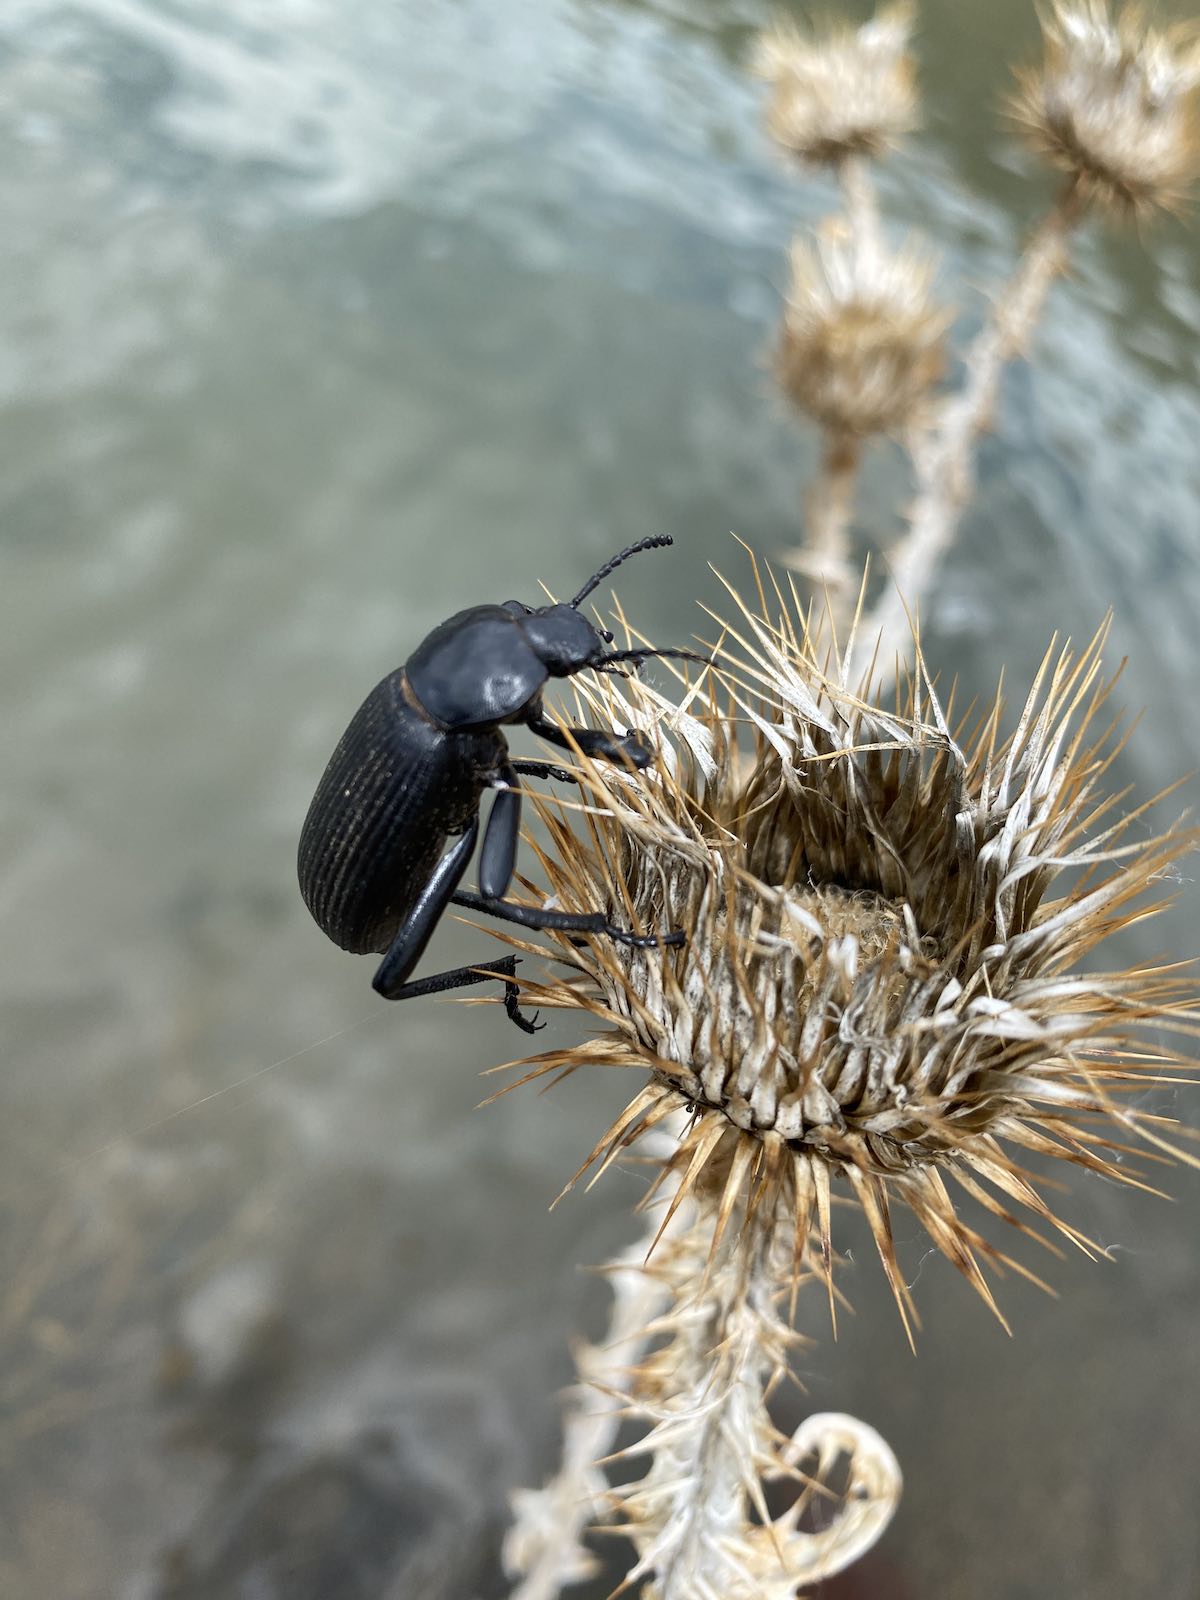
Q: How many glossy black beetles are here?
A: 1